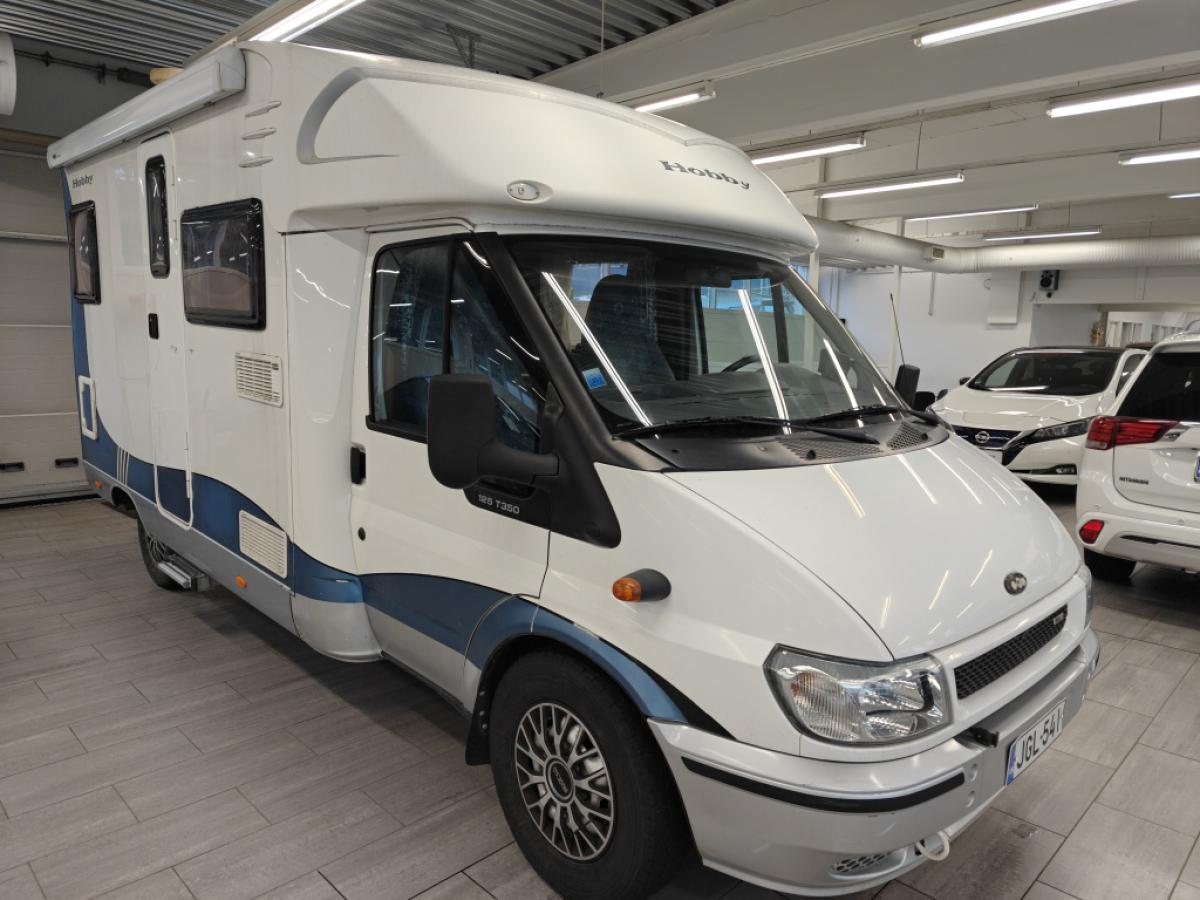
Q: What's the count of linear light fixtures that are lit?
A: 10